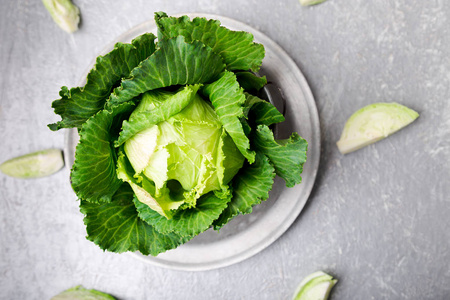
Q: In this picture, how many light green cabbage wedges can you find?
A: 6